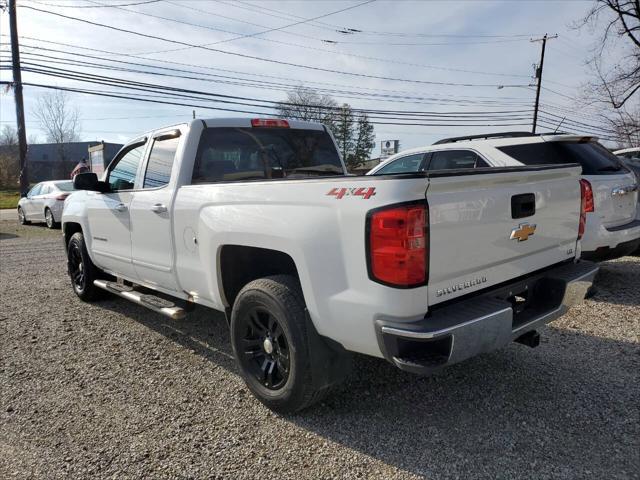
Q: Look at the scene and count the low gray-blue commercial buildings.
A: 1